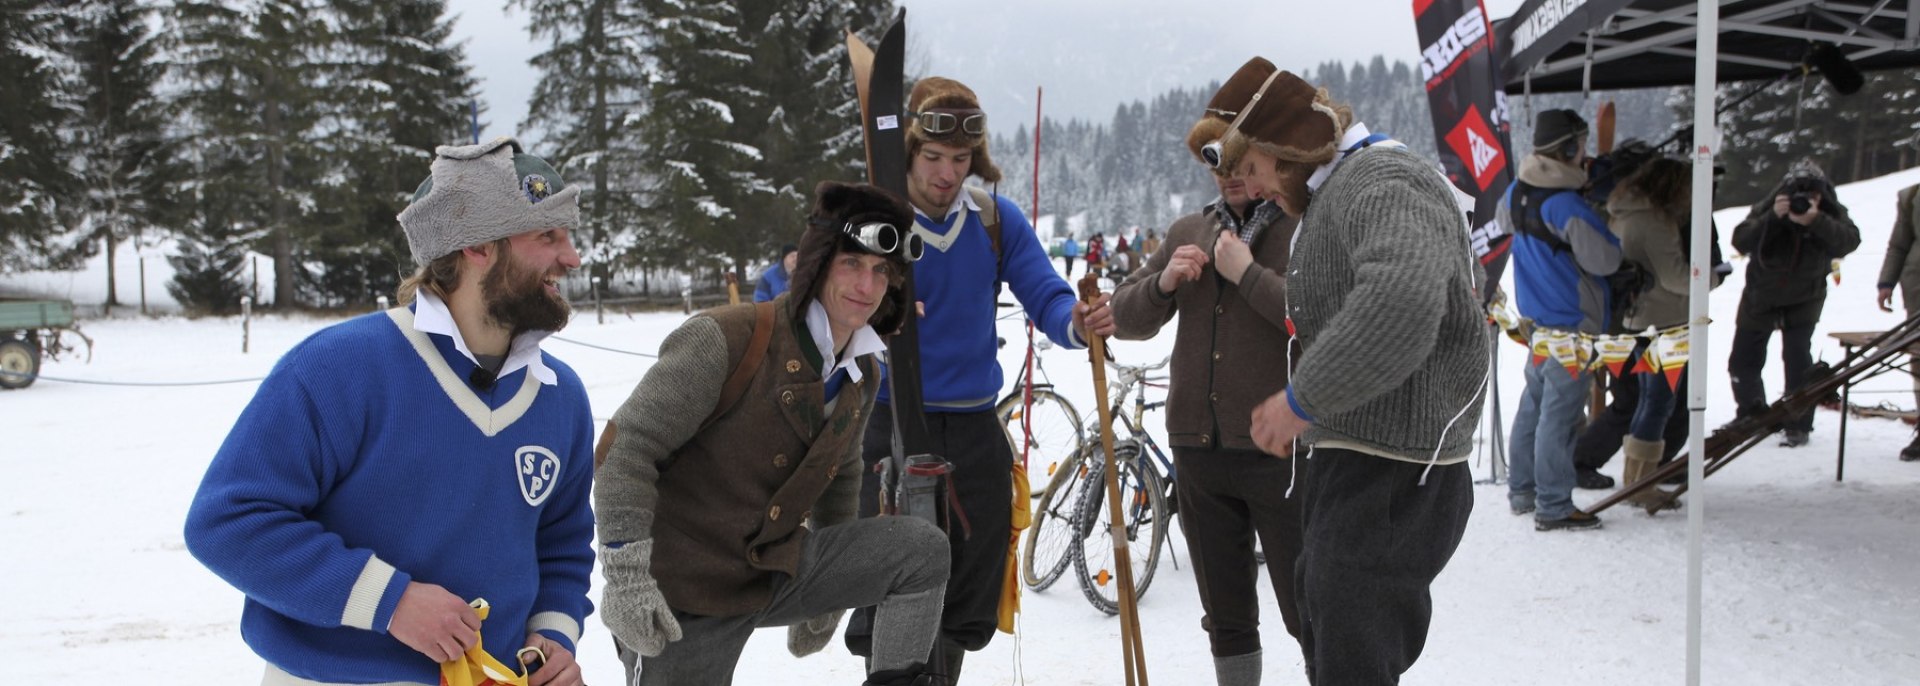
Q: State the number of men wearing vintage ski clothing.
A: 5